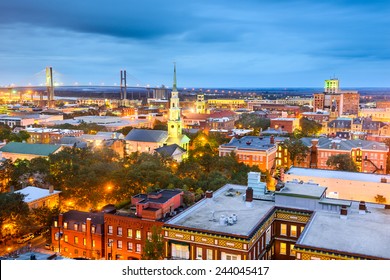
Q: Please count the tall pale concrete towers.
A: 2